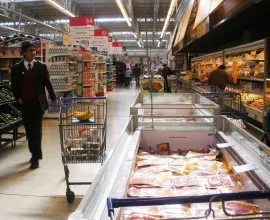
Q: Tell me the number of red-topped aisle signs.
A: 4